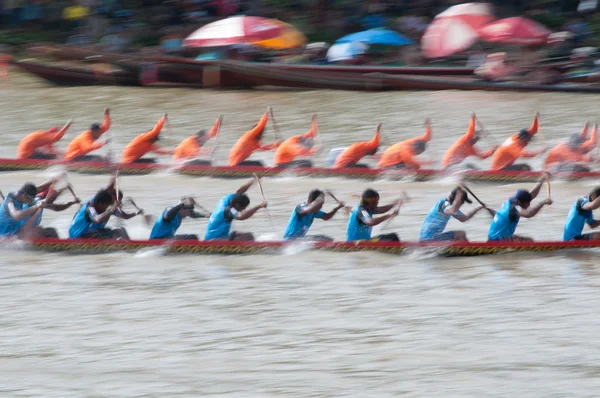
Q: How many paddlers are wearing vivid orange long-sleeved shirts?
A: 11